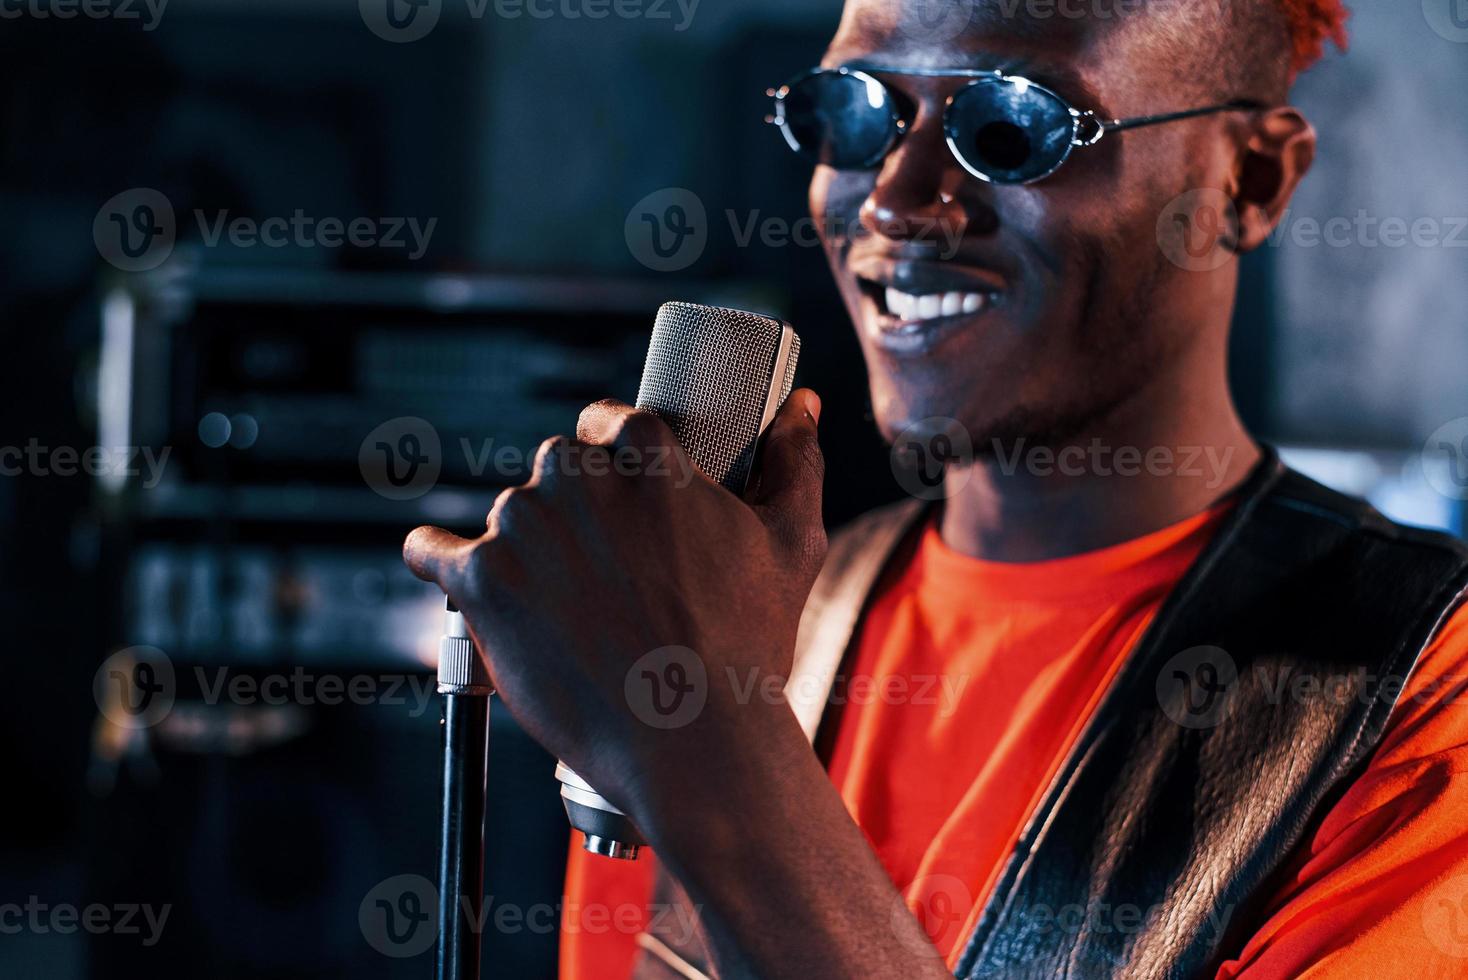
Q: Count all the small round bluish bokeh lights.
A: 2